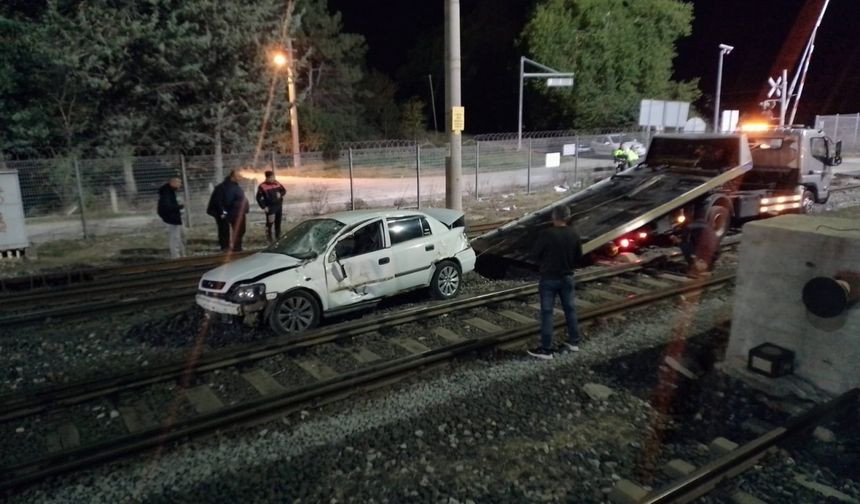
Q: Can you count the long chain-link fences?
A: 1